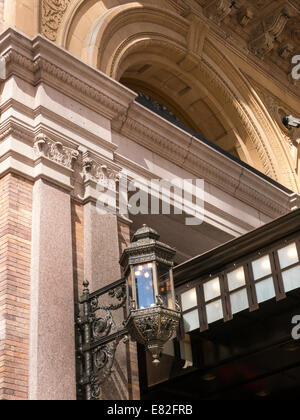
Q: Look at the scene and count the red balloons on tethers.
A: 0